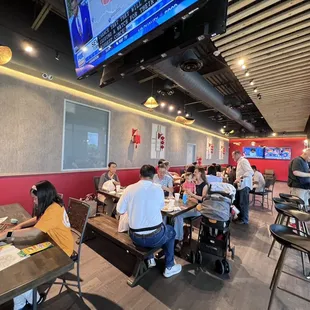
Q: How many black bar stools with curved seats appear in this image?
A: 4